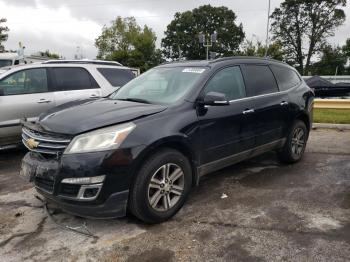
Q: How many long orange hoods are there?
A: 0